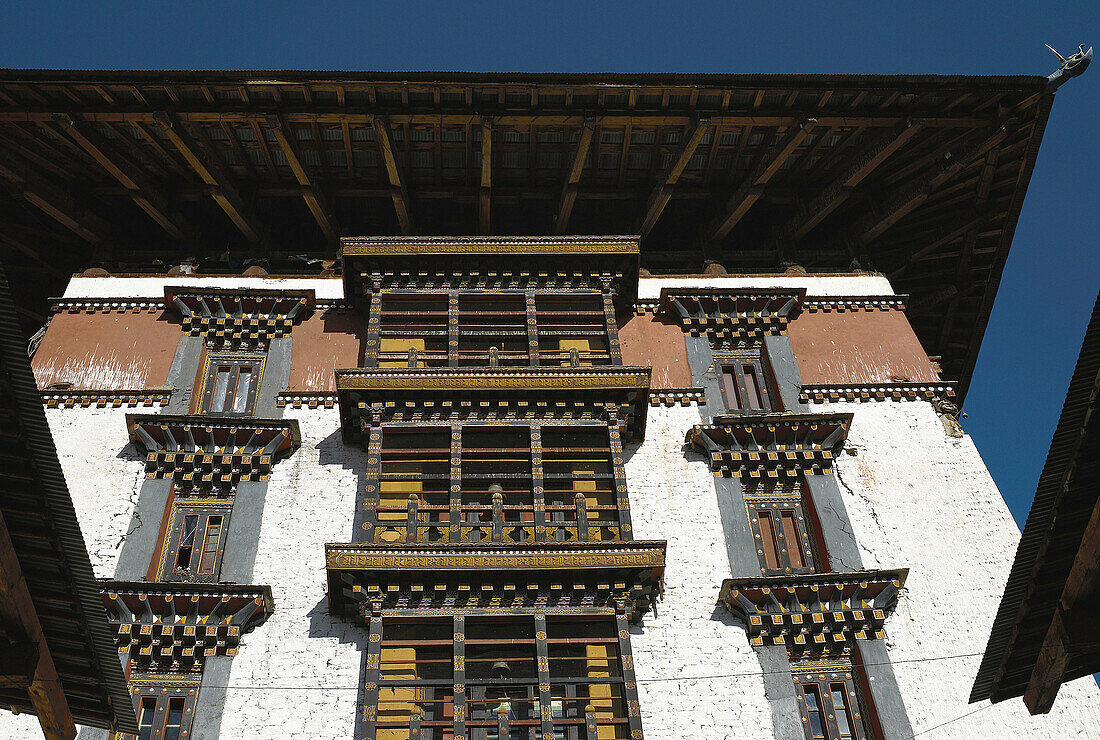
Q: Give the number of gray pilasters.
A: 12